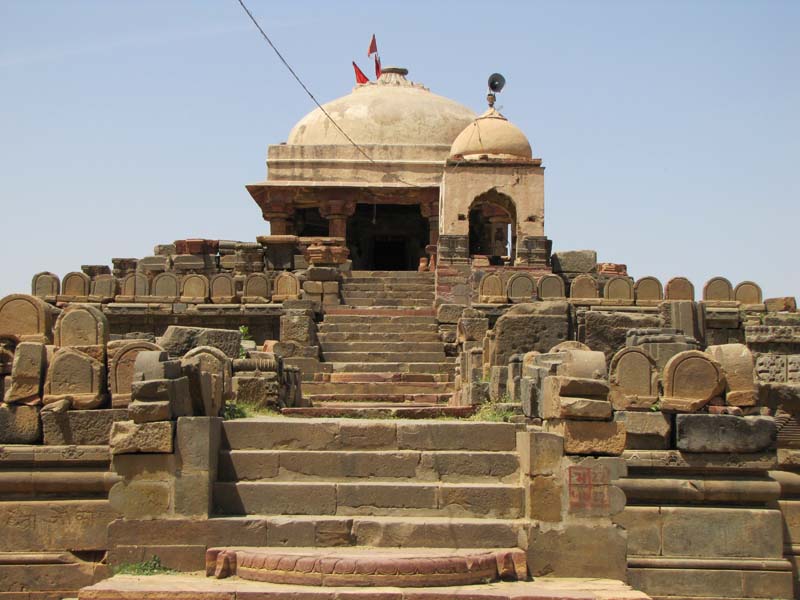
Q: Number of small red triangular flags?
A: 3